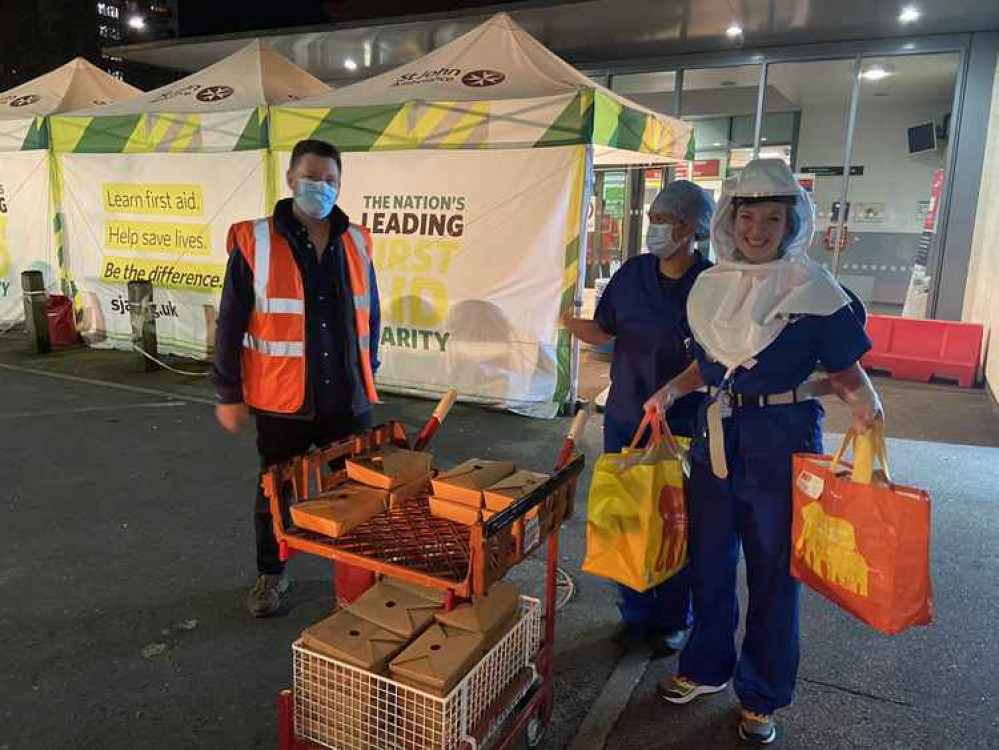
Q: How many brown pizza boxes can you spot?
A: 11